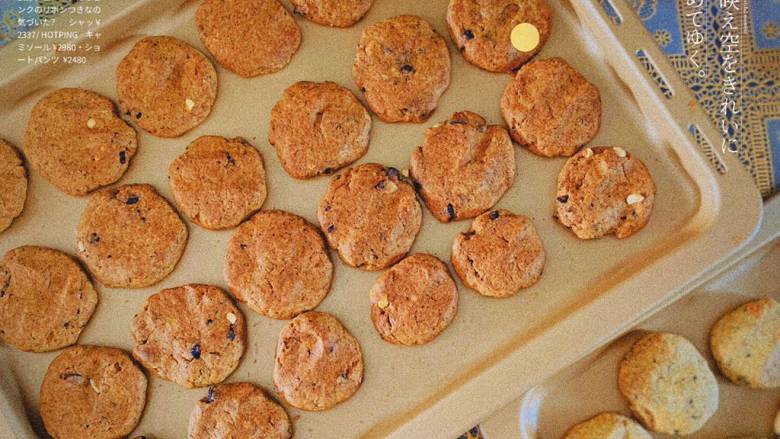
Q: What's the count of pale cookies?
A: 3